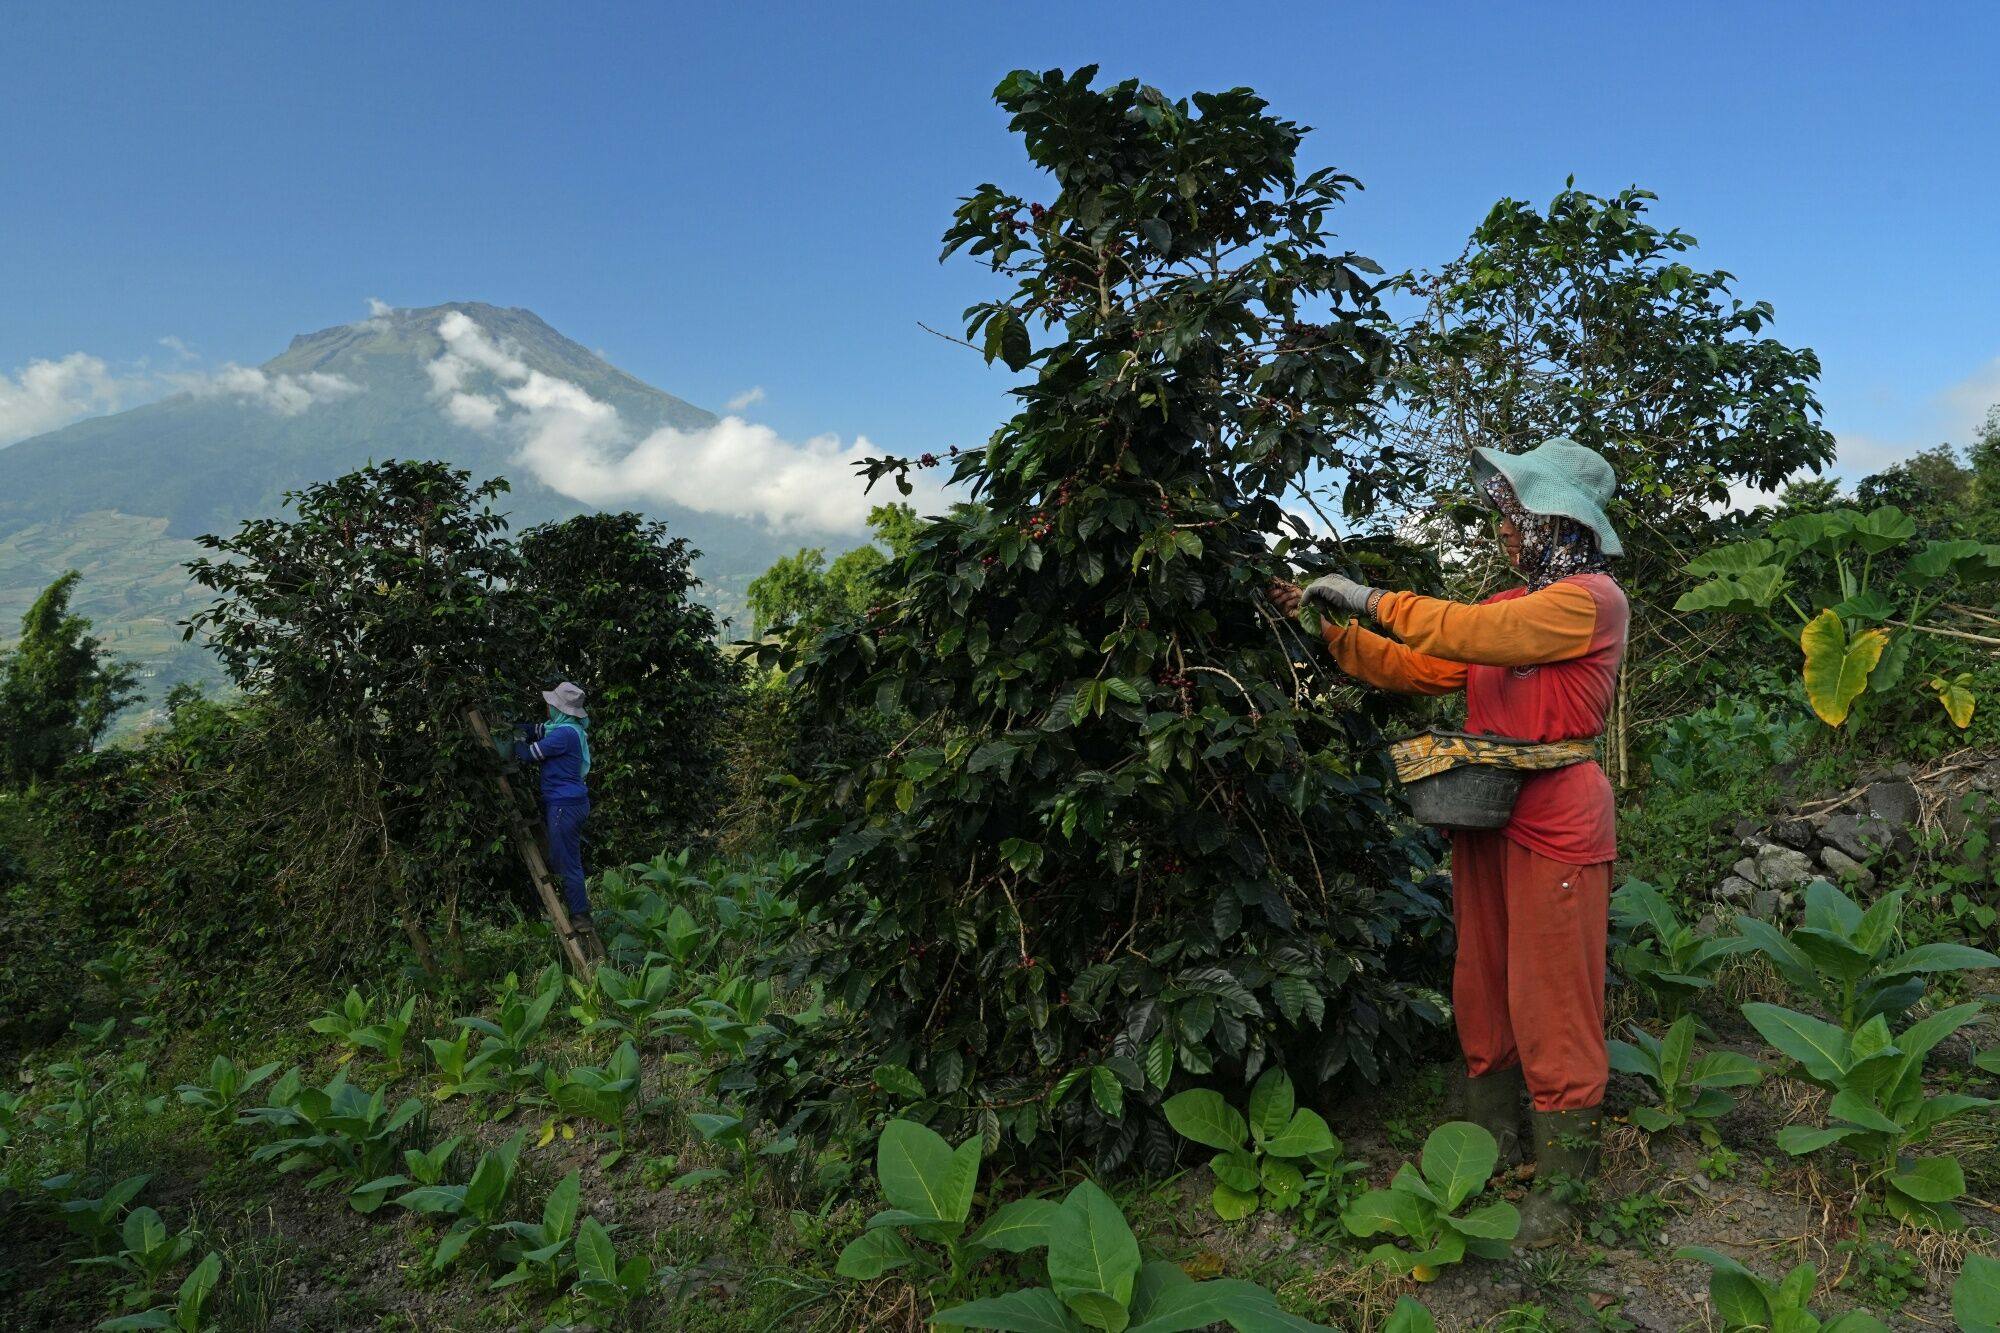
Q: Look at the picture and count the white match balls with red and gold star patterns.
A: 0